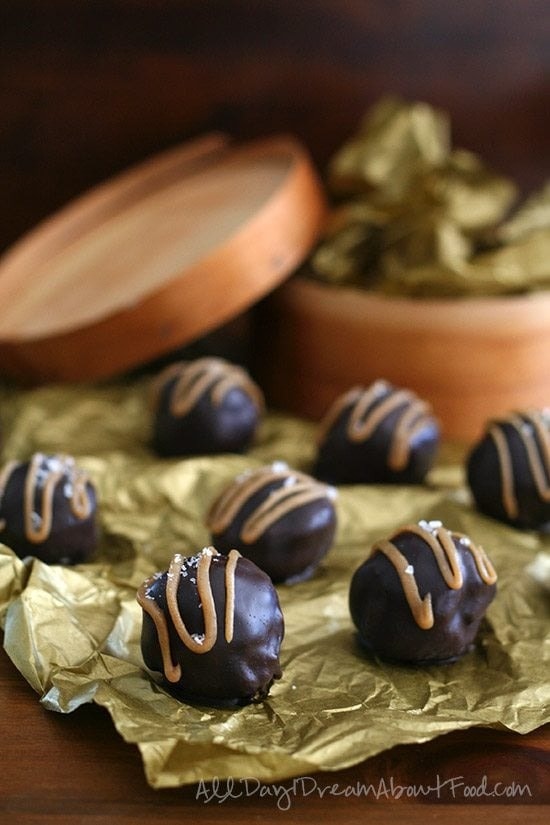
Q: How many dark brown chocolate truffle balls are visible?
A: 7